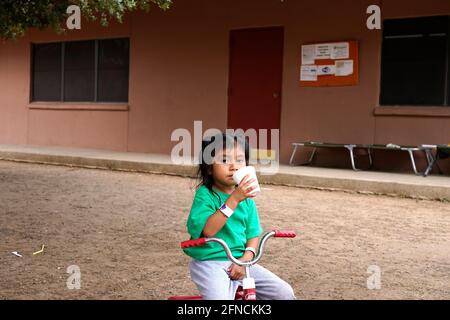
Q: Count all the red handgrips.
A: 2